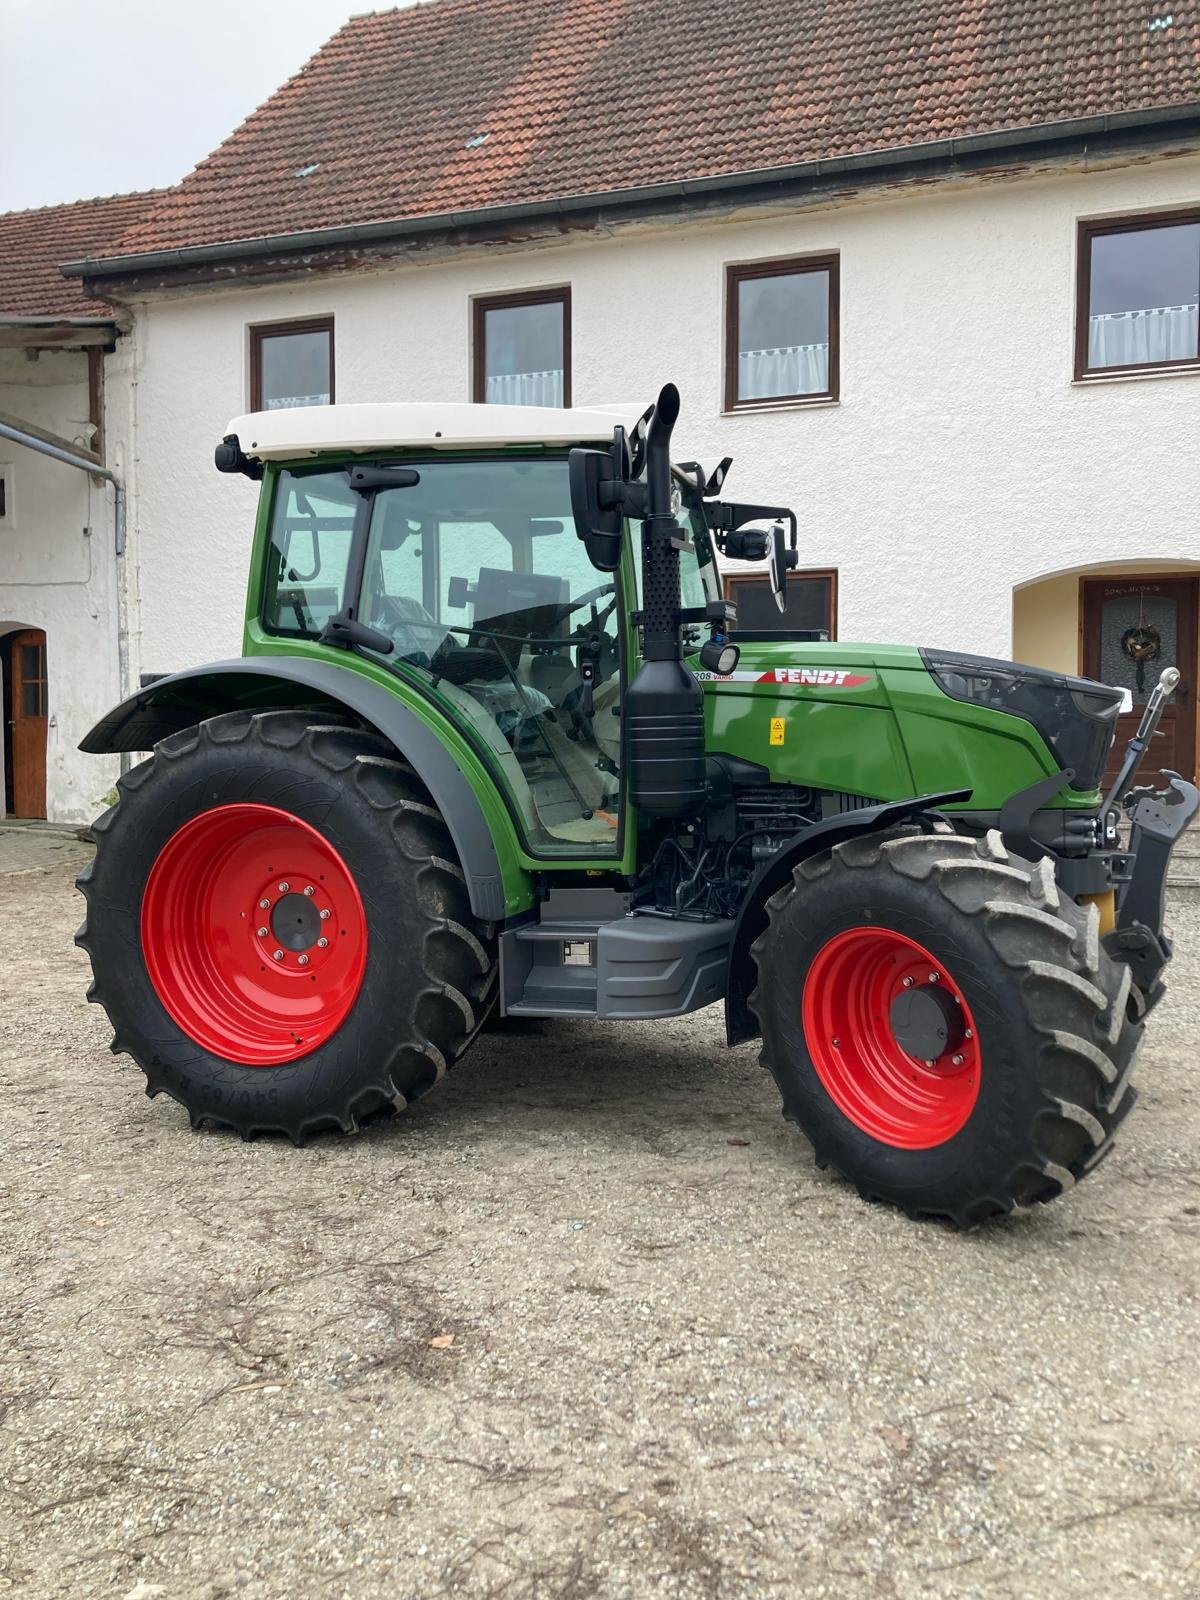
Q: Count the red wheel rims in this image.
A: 2